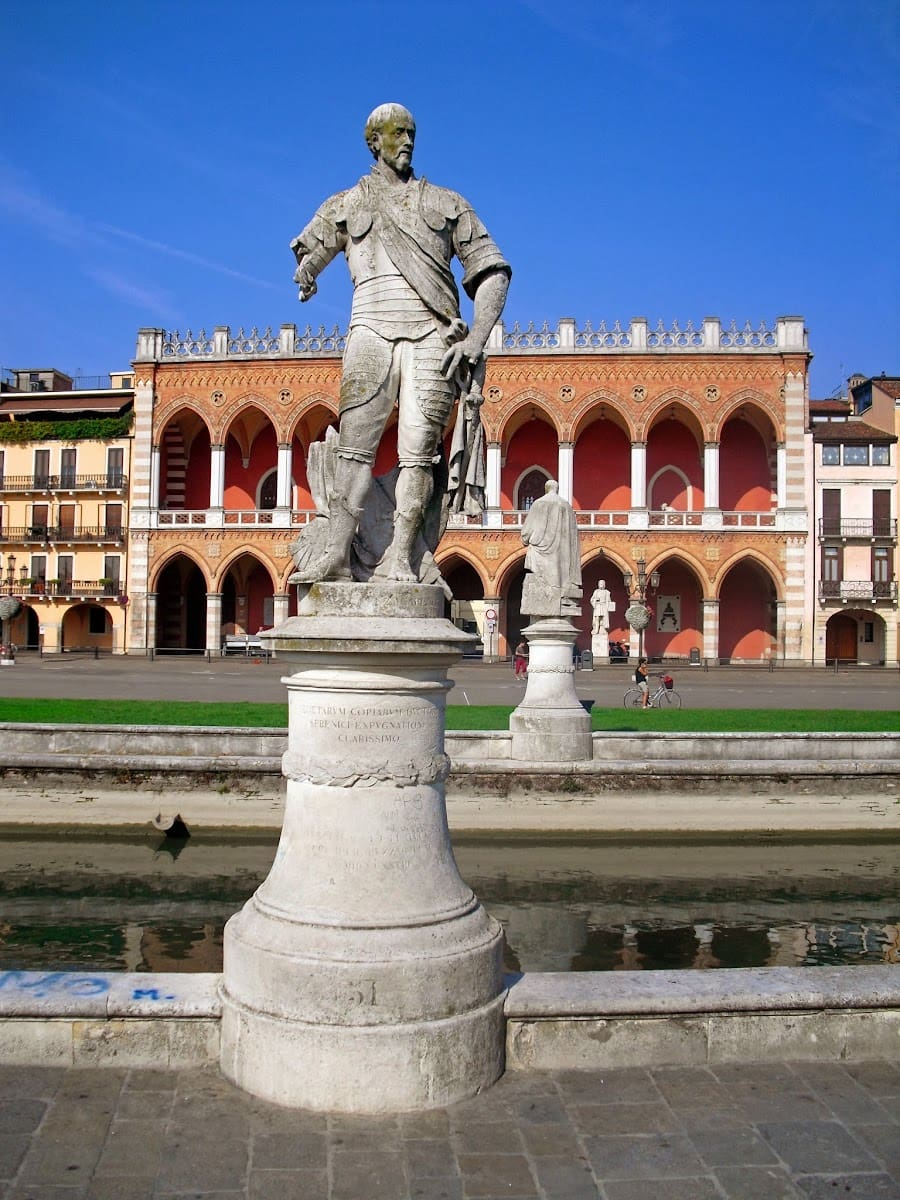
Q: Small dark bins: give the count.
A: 2